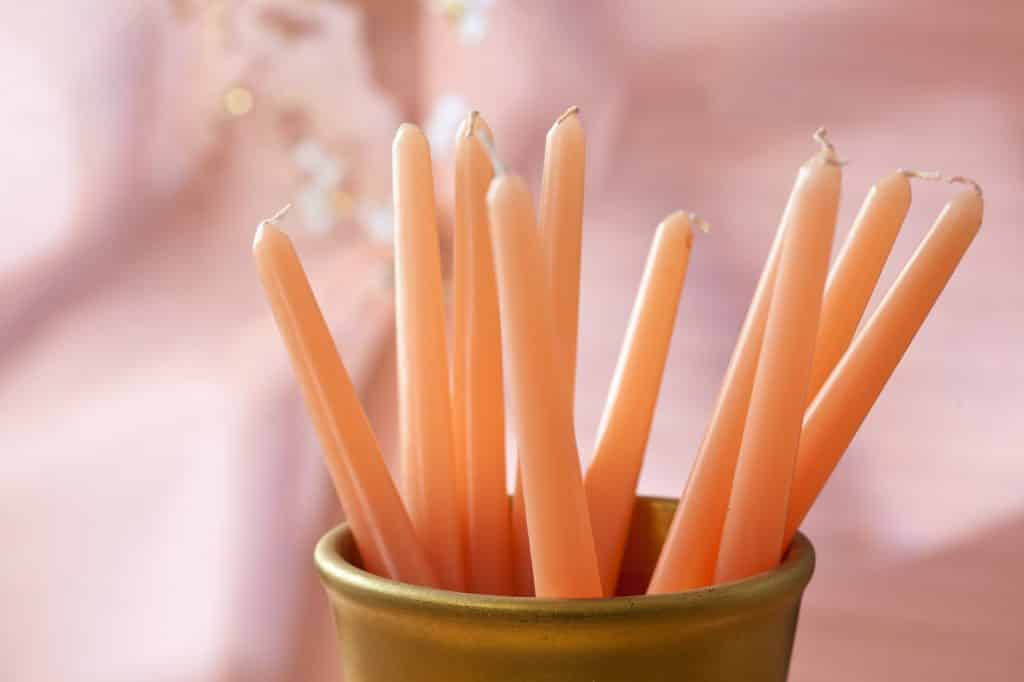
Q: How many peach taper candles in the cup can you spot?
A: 10